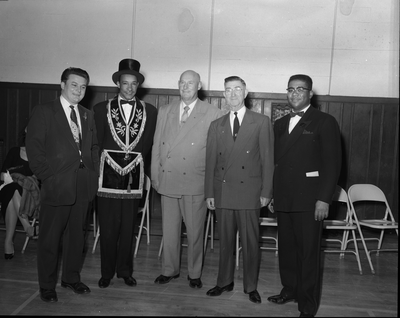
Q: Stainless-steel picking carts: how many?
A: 0